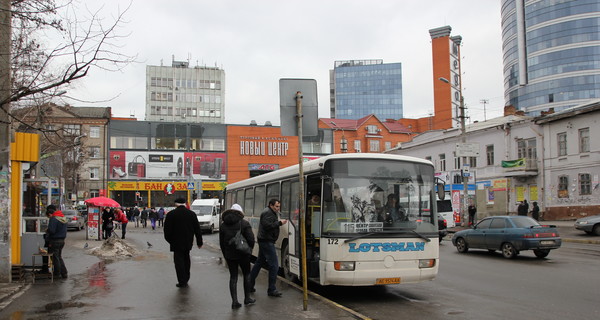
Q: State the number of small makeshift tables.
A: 1